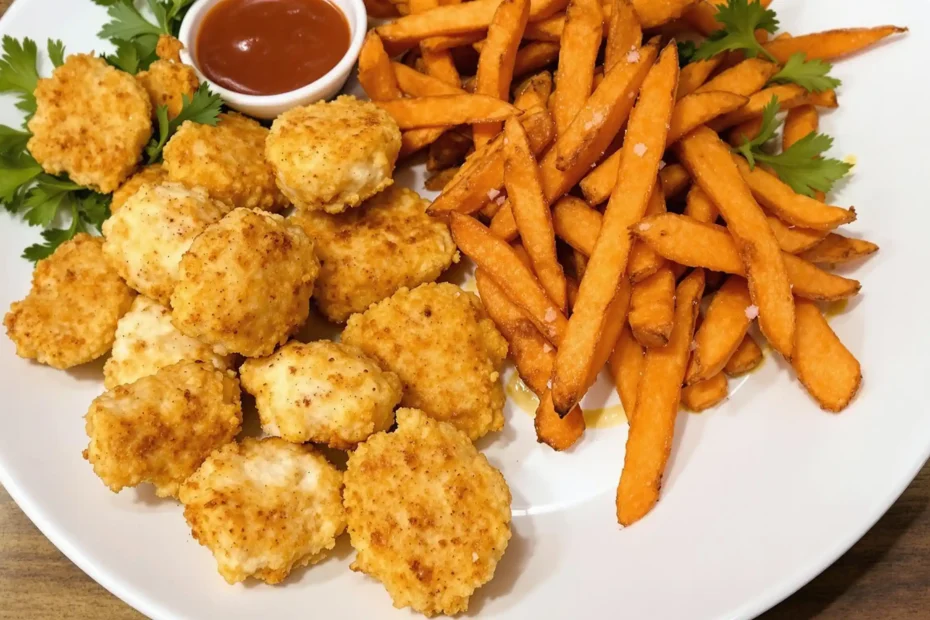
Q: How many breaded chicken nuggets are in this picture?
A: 15